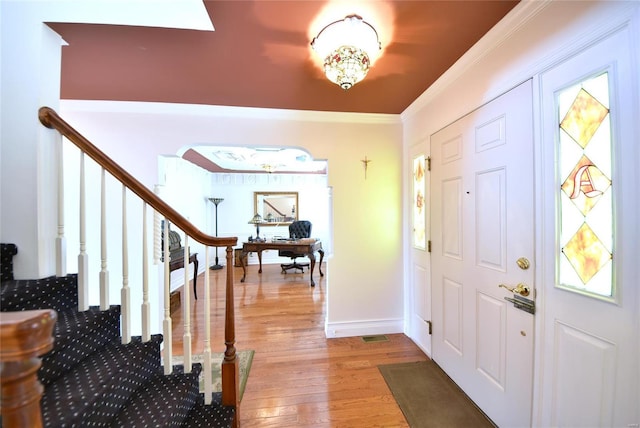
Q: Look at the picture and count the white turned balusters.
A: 8